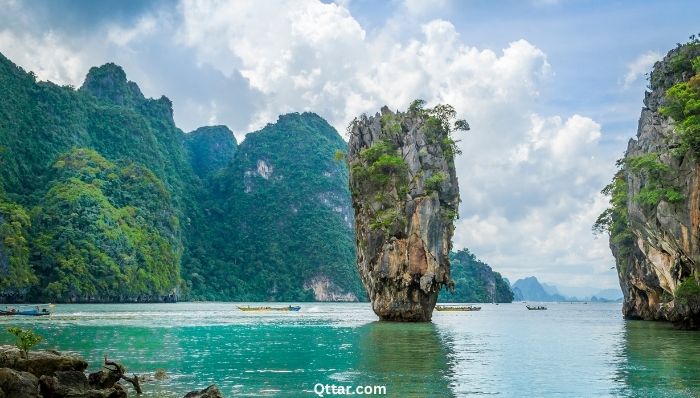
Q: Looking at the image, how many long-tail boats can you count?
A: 4